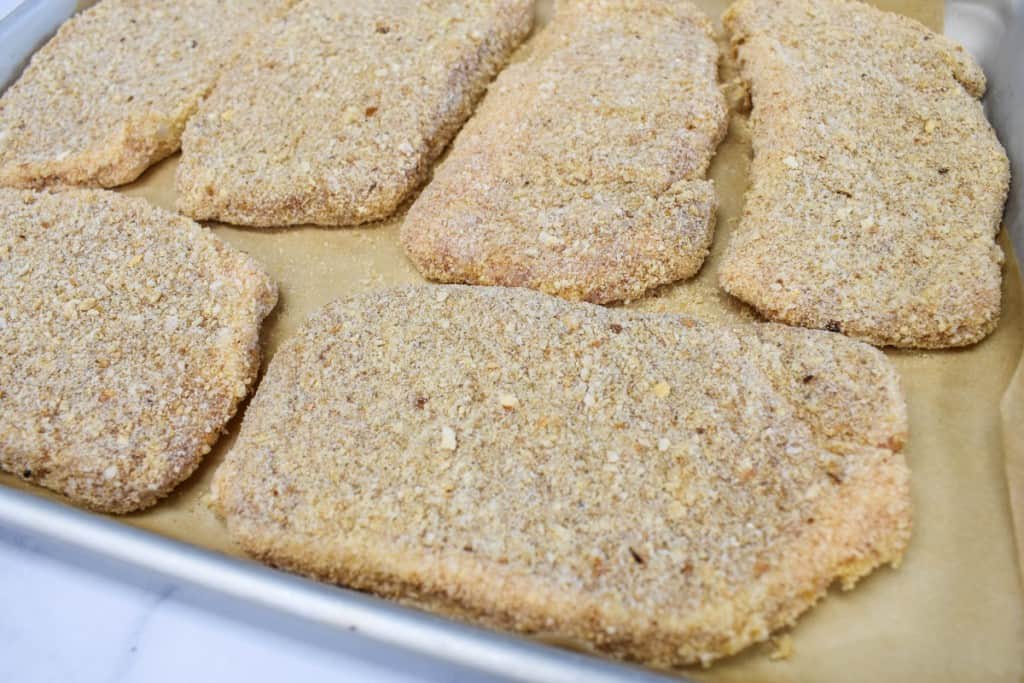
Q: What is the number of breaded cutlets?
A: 6